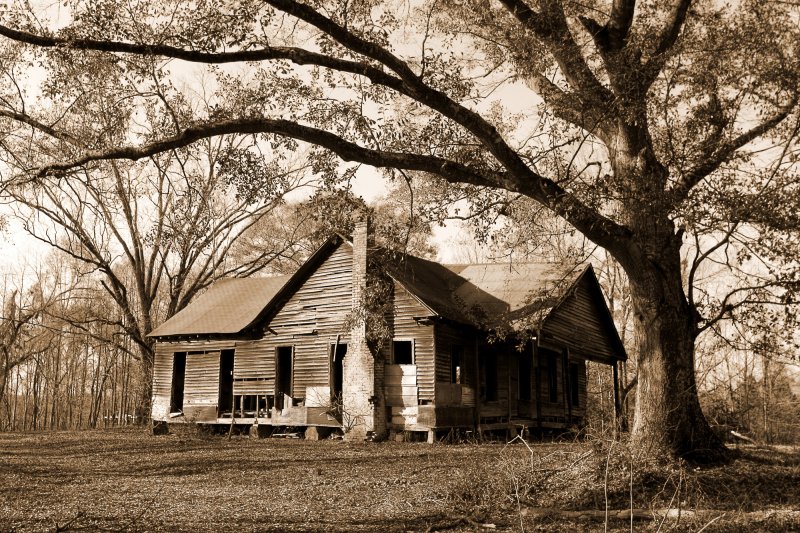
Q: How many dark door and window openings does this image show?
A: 10